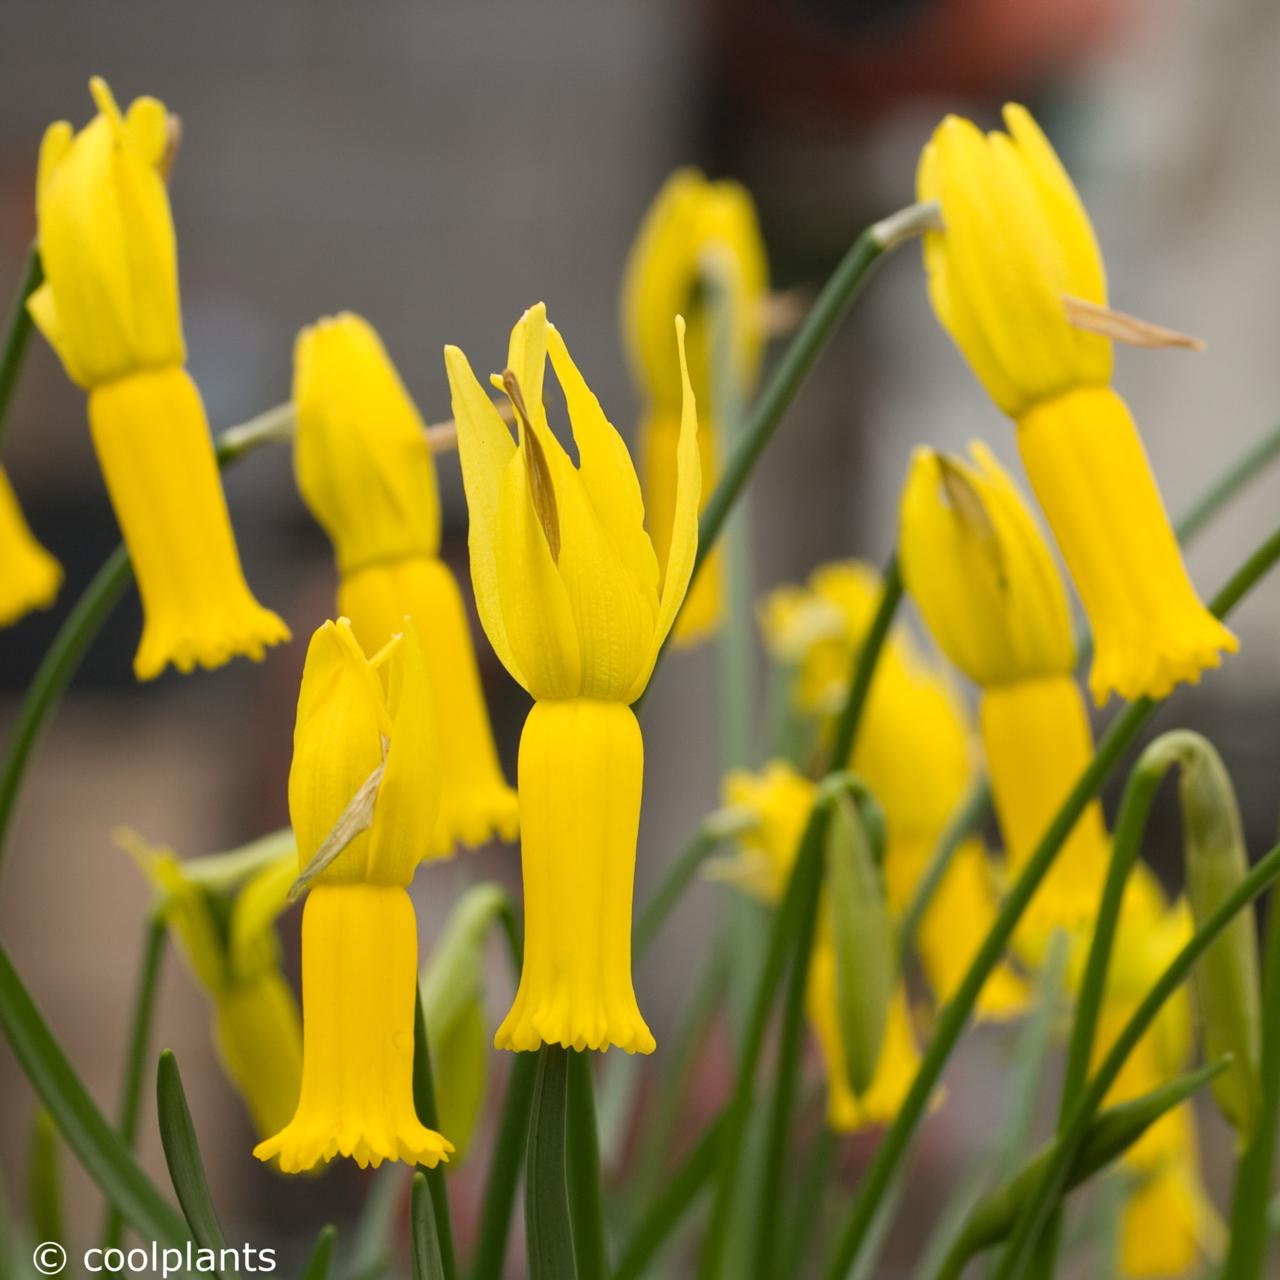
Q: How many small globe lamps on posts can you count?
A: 0